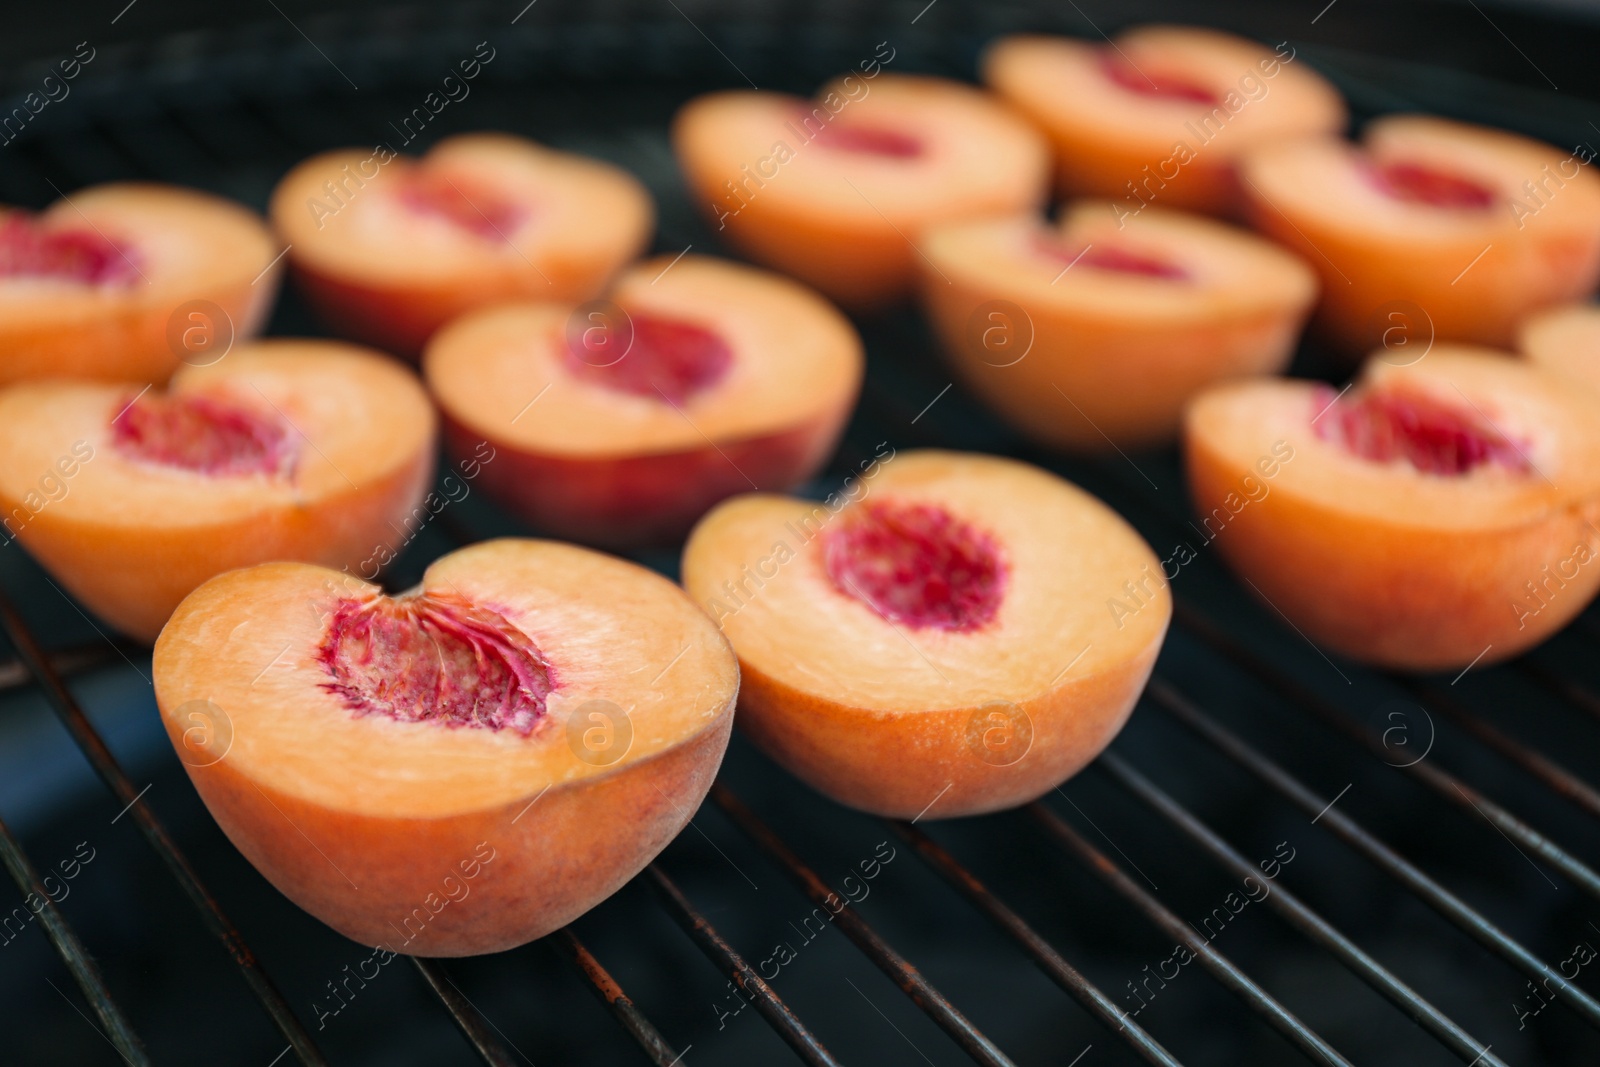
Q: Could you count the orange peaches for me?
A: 12